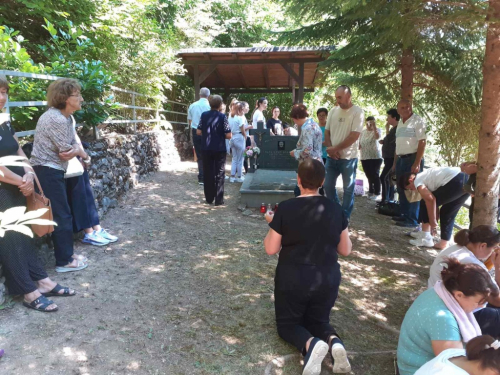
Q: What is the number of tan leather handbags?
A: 1